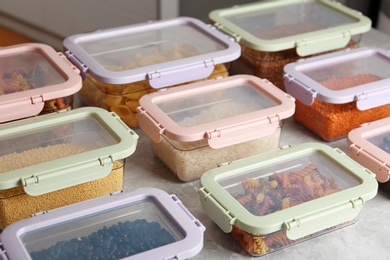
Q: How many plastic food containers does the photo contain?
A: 9